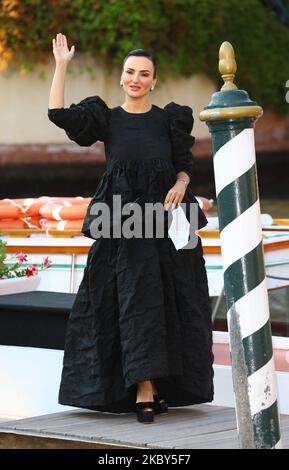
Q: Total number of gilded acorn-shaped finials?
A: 1